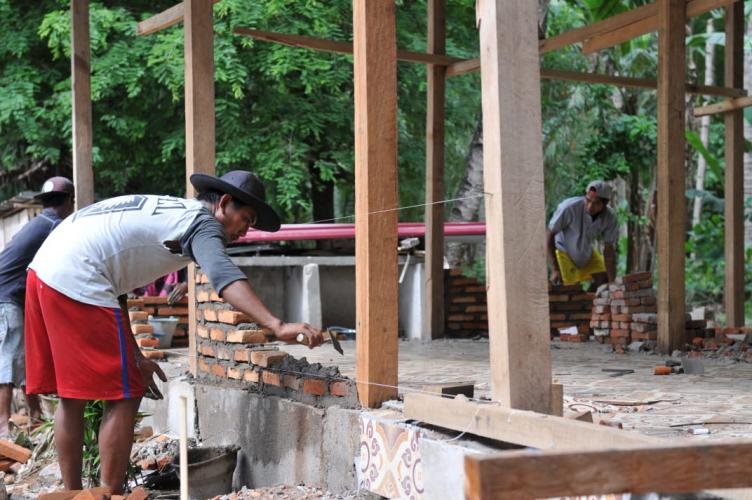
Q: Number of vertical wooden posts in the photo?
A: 7